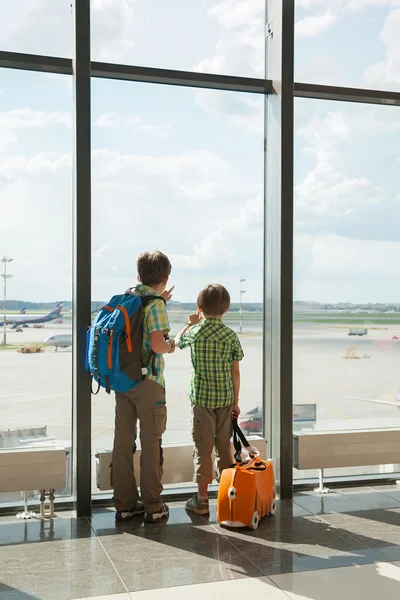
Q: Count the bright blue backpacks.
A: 1